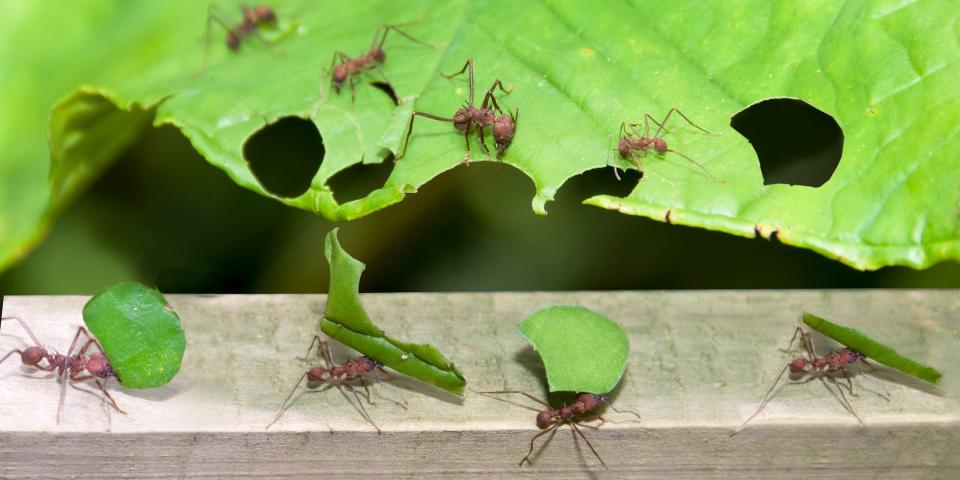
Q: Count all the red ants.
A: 8